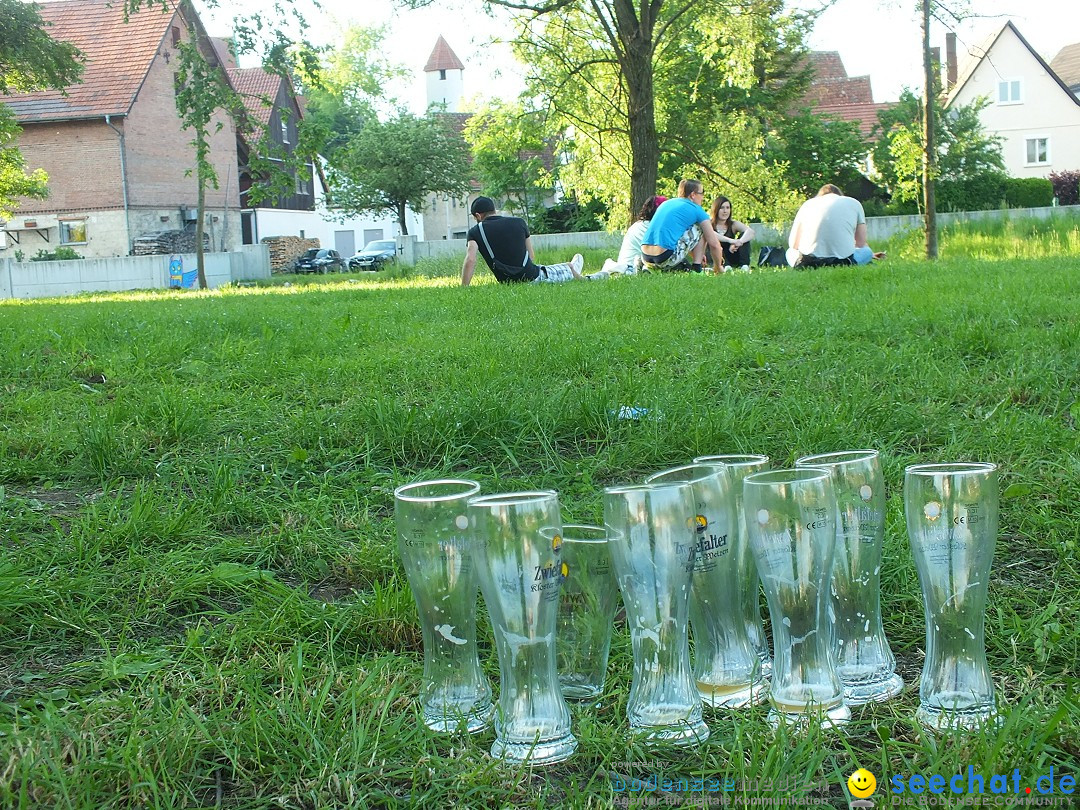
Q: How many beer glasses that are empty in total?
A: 9